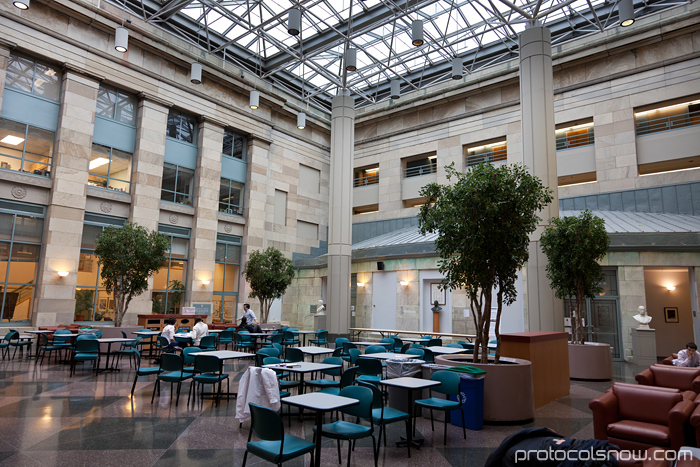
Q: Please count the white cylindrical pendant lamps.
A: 11